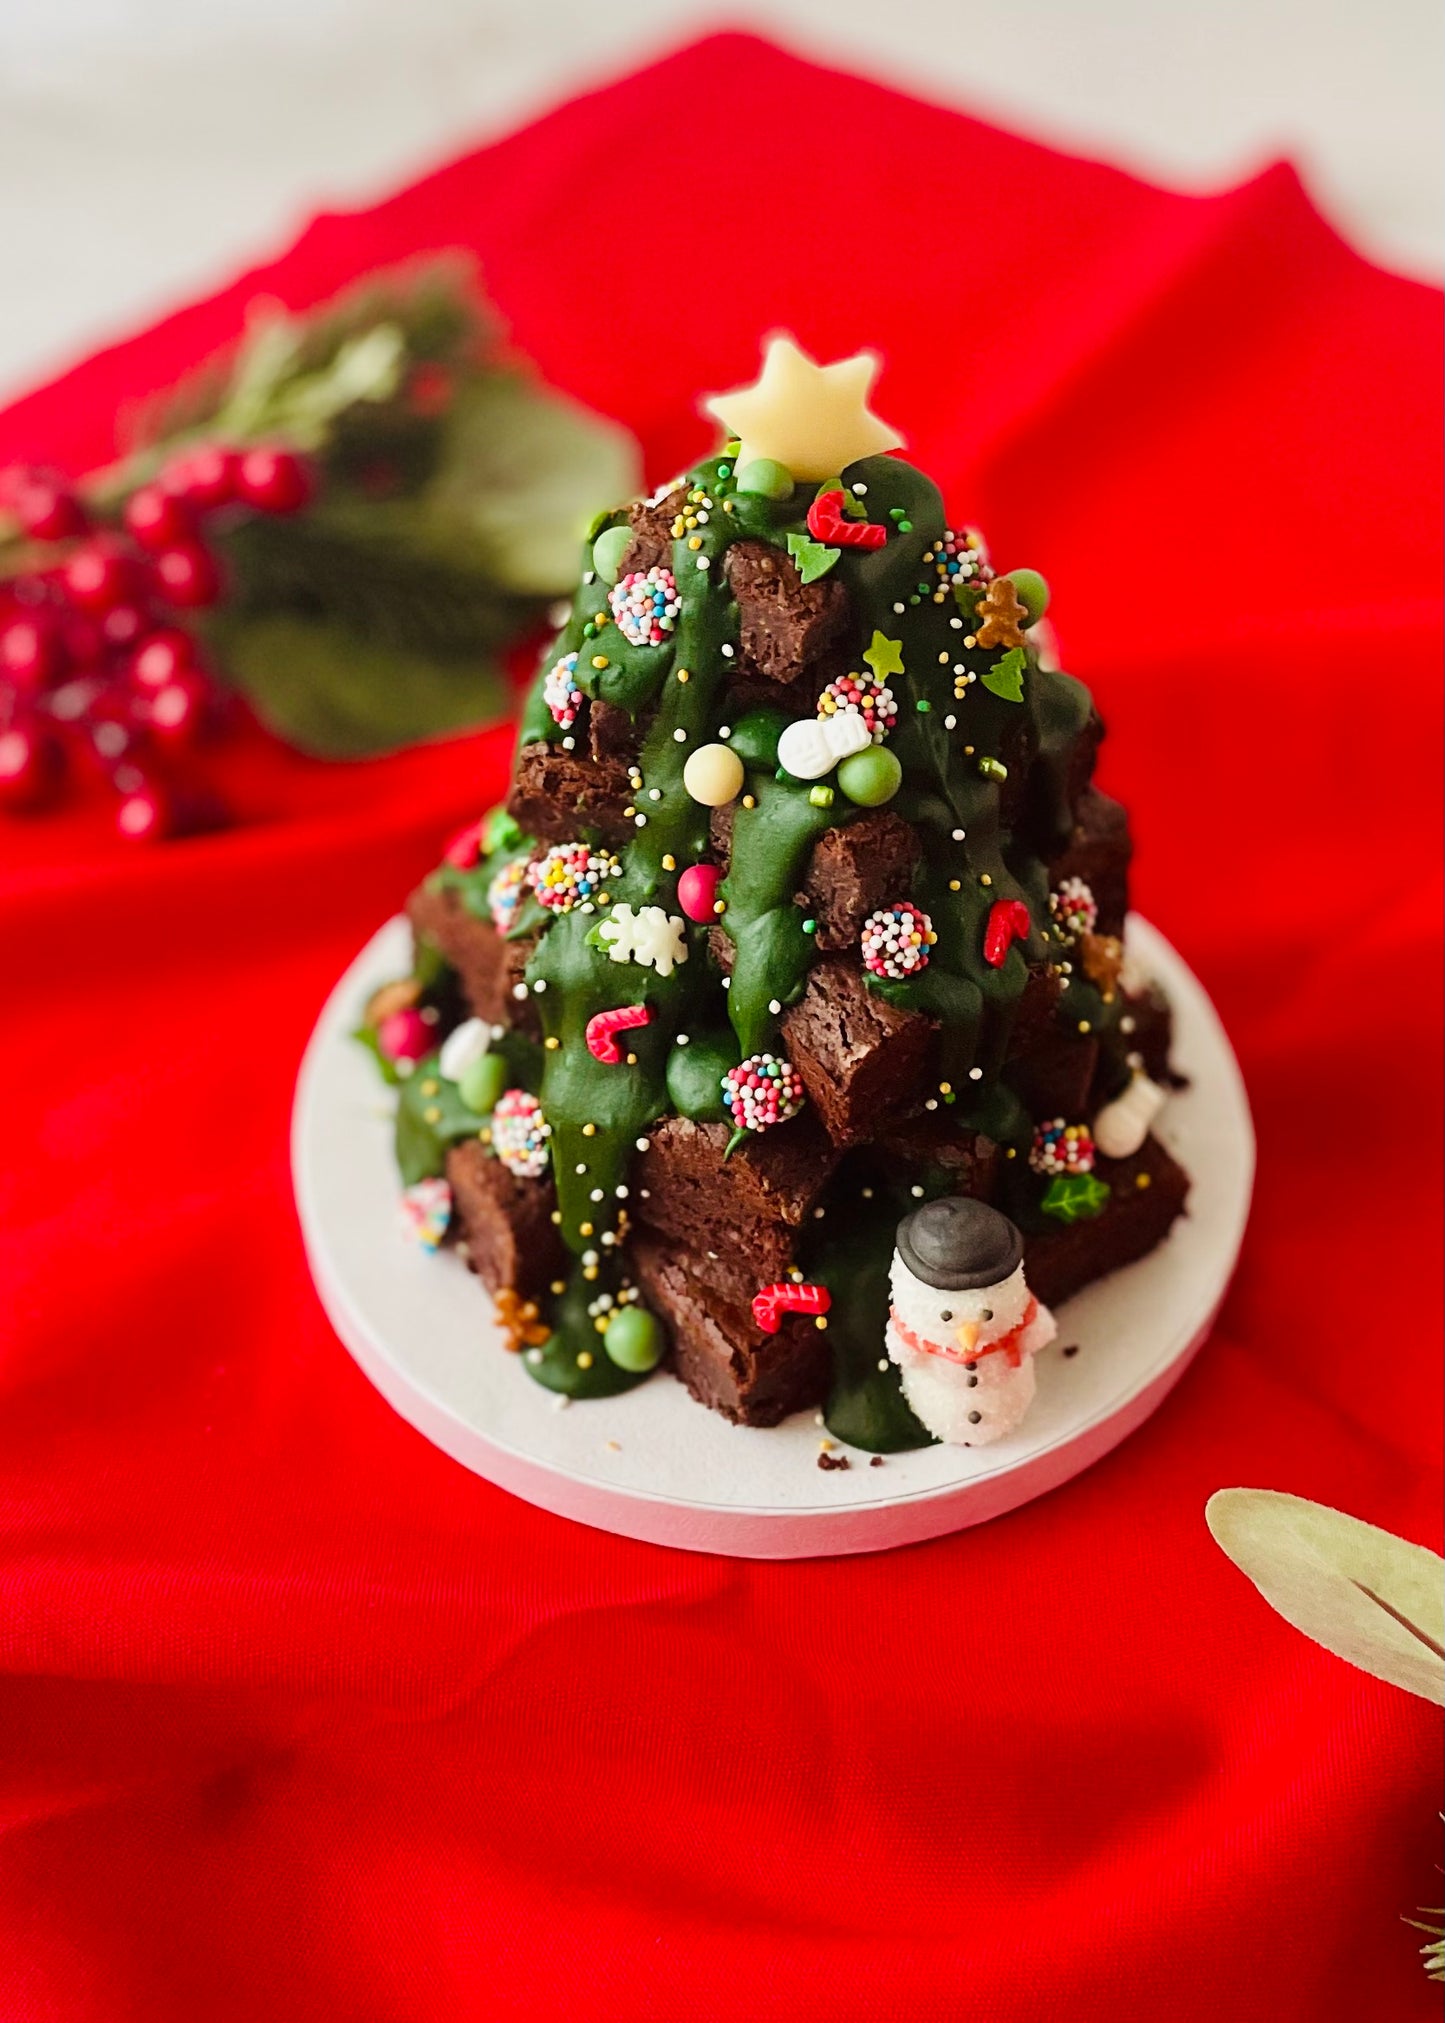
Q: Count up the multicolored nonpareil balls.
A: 12